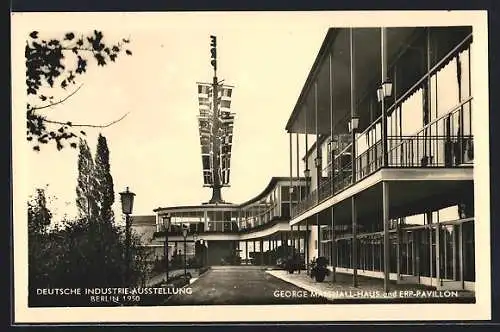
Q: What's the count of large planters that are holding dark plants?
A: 2